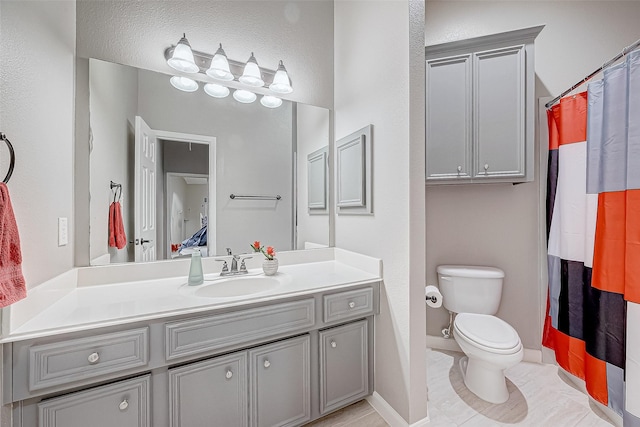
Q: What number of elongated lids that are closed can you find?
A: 1